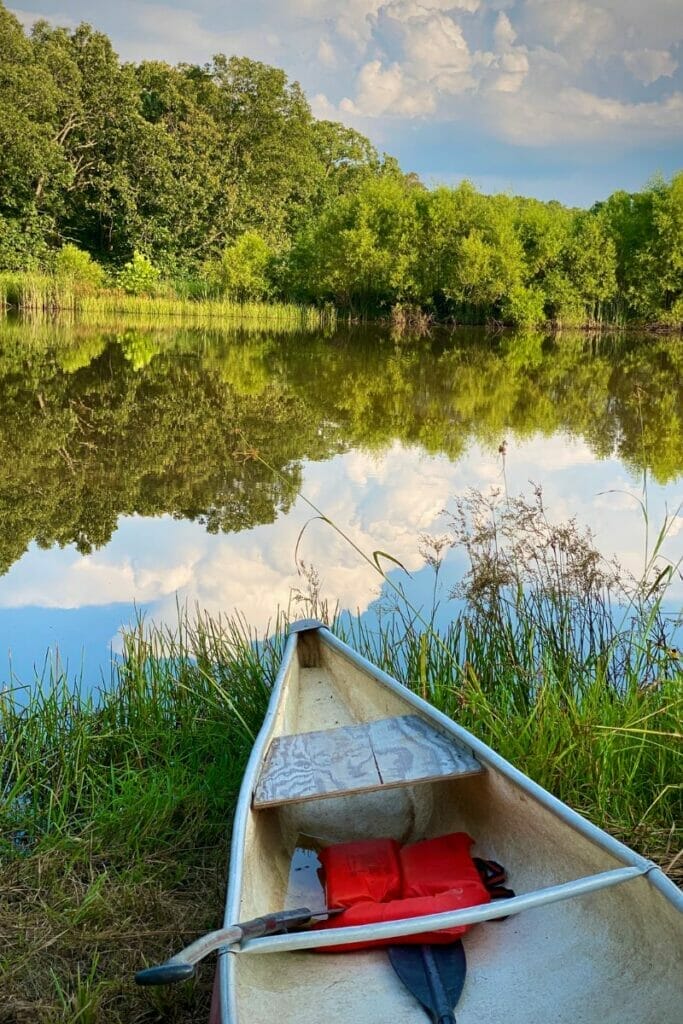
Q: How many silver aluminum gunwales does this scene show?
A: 2